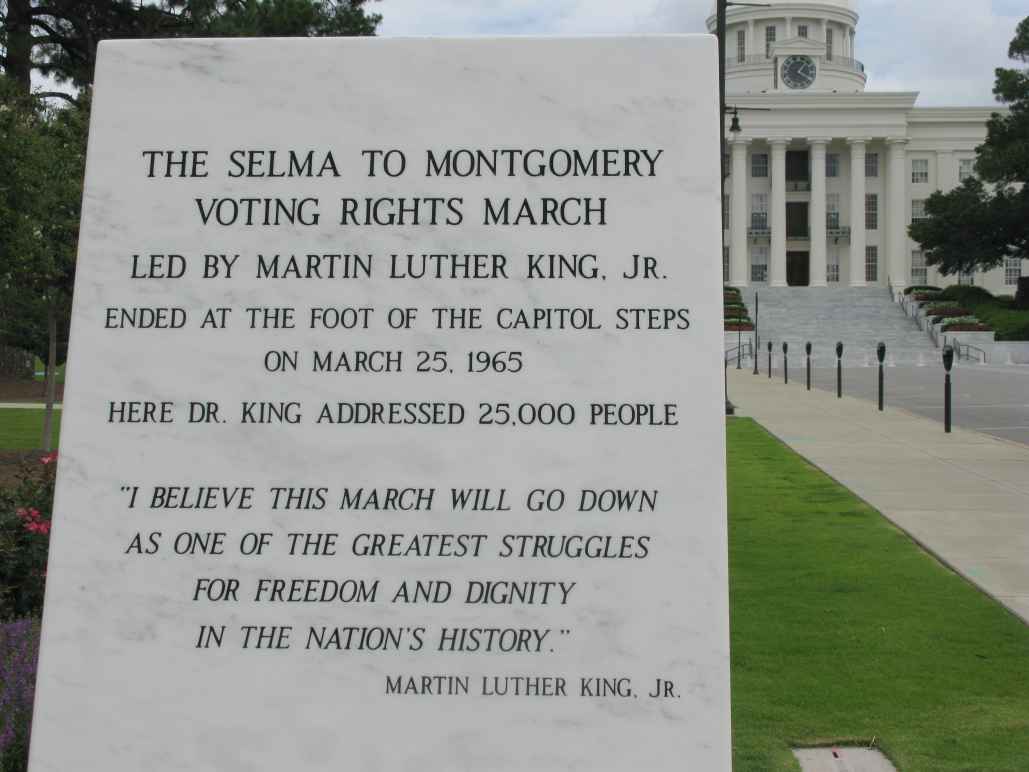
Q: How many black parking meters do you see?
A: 6